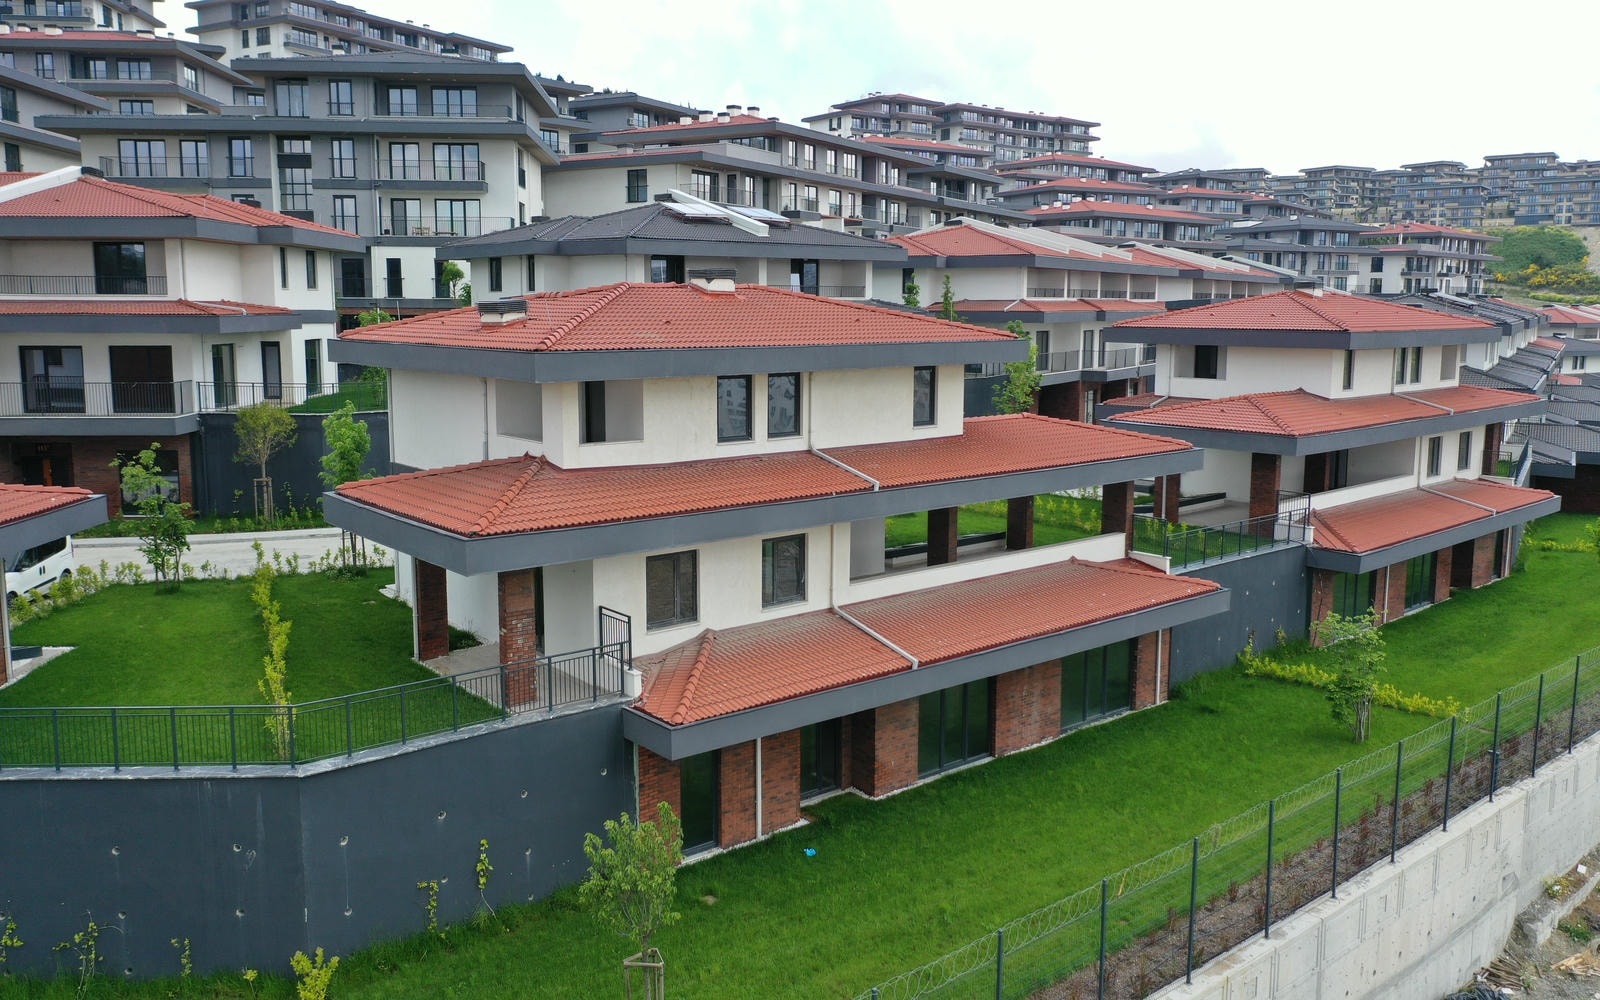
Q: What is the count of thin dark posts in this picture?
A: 11